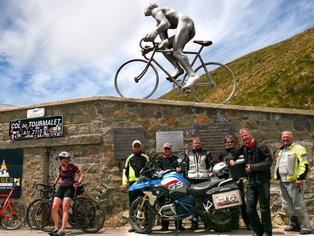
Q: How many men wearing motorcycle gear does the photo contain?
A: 6